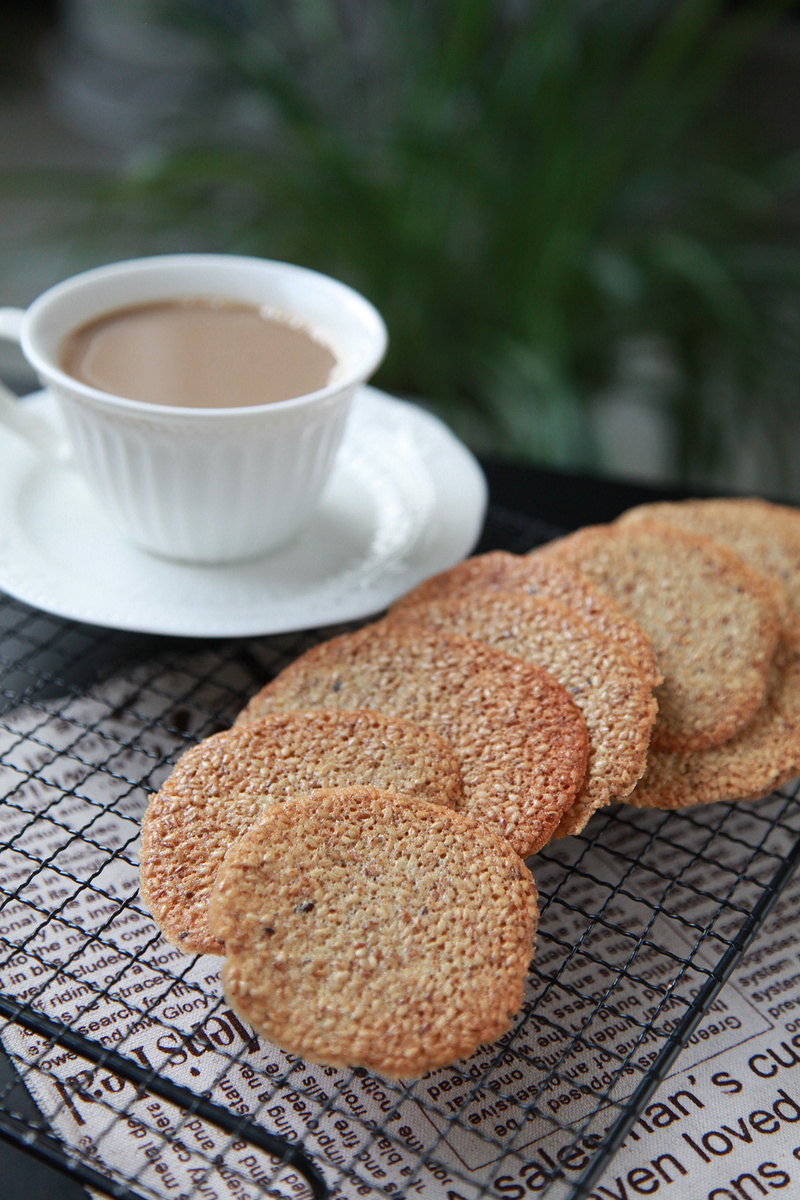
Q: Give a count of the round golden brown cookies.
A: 8